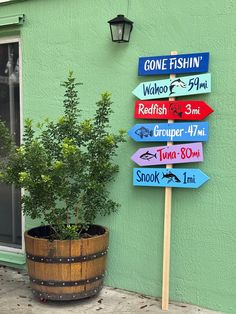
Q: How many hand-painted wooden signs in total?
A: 6